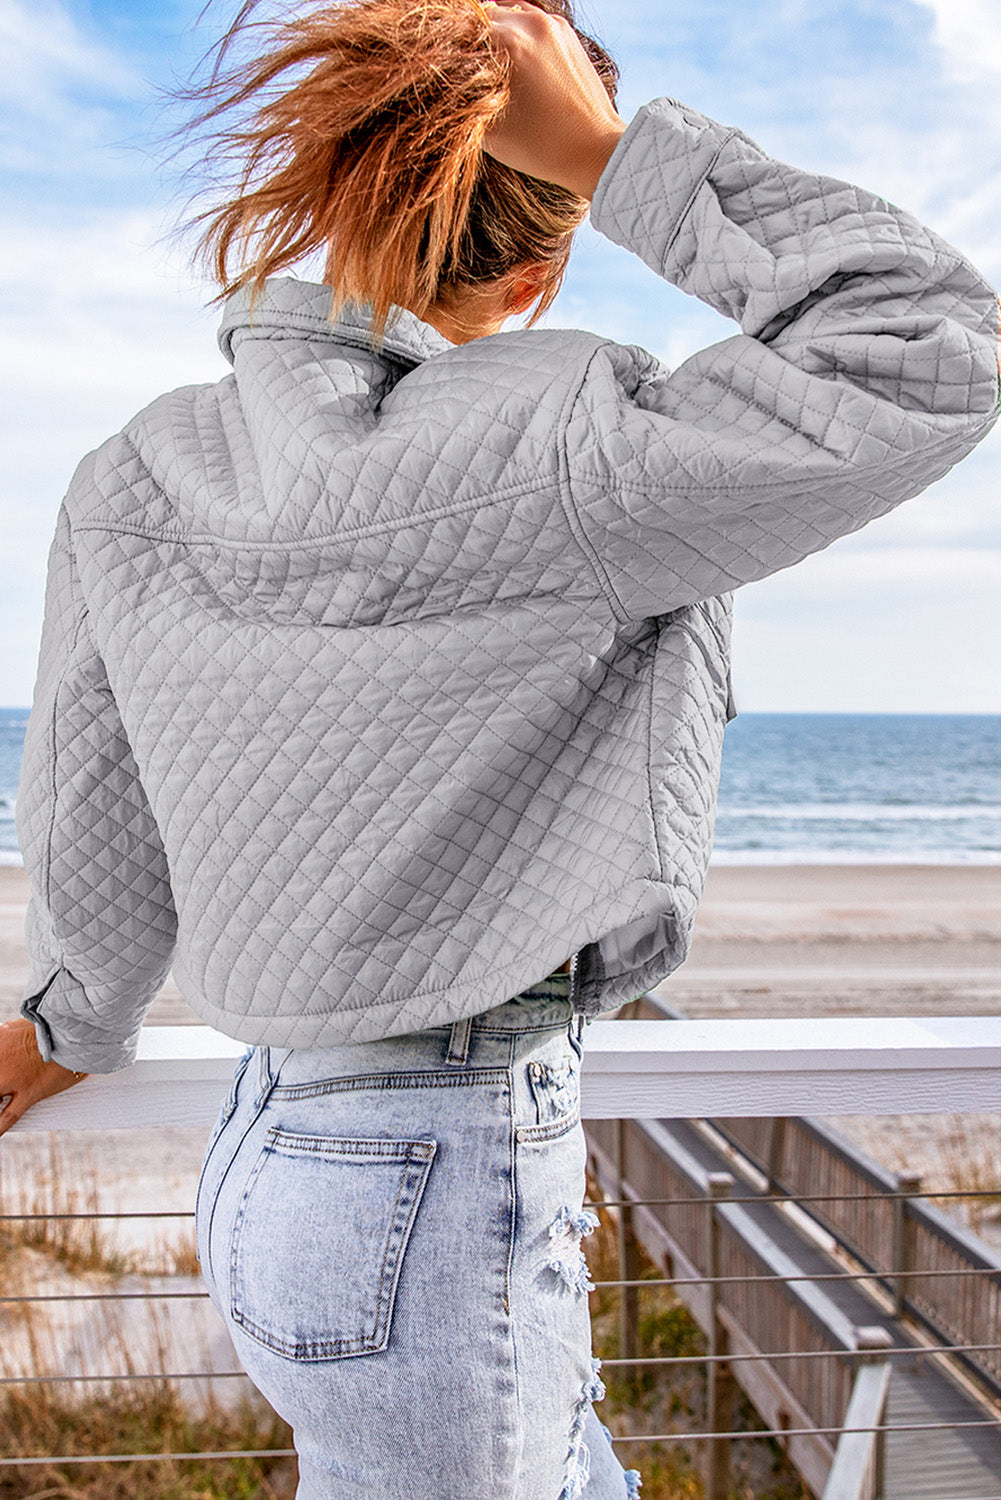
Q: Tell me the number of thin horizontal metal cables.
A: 4